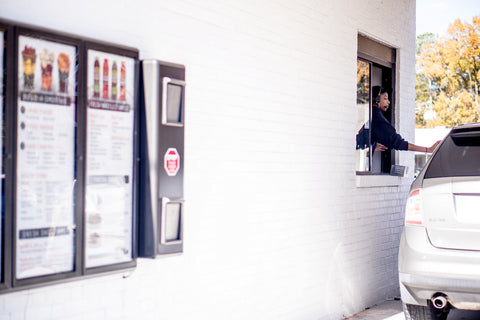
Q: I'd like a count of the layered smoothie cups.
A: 3